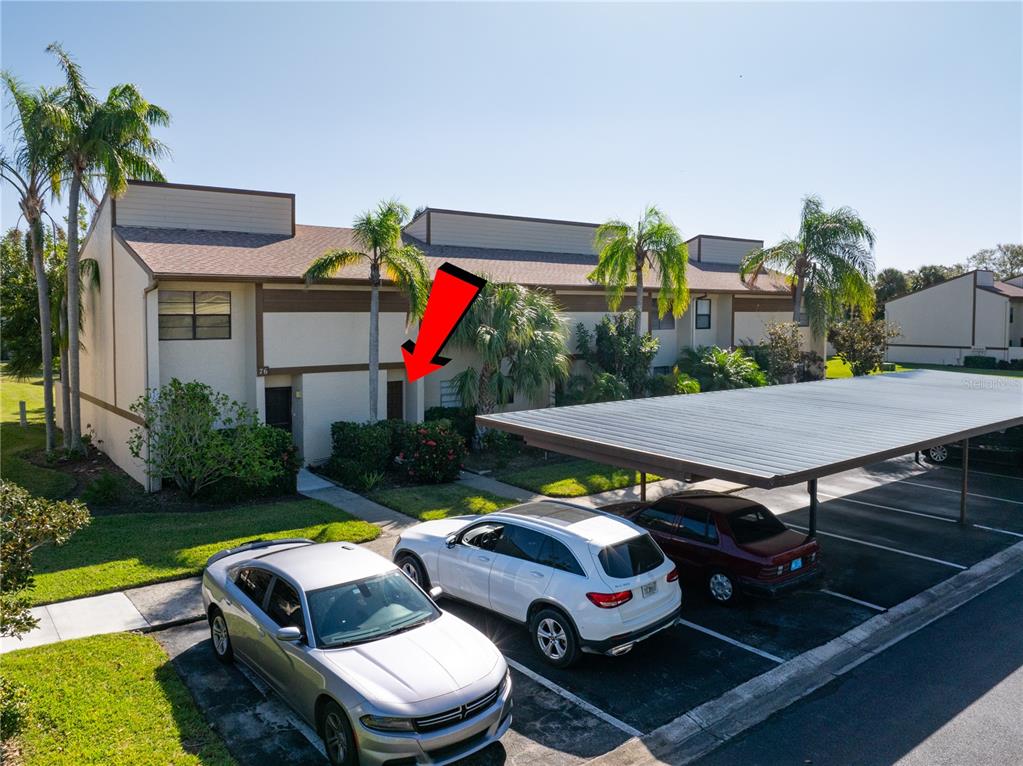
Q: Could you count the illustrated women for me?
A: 0